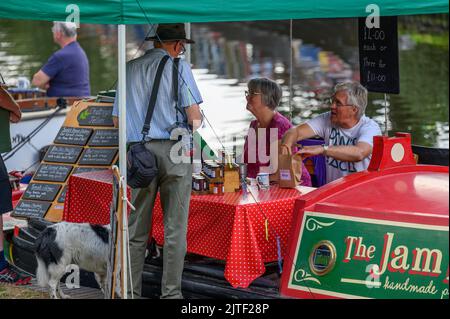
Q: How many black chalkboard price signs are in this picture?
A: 1